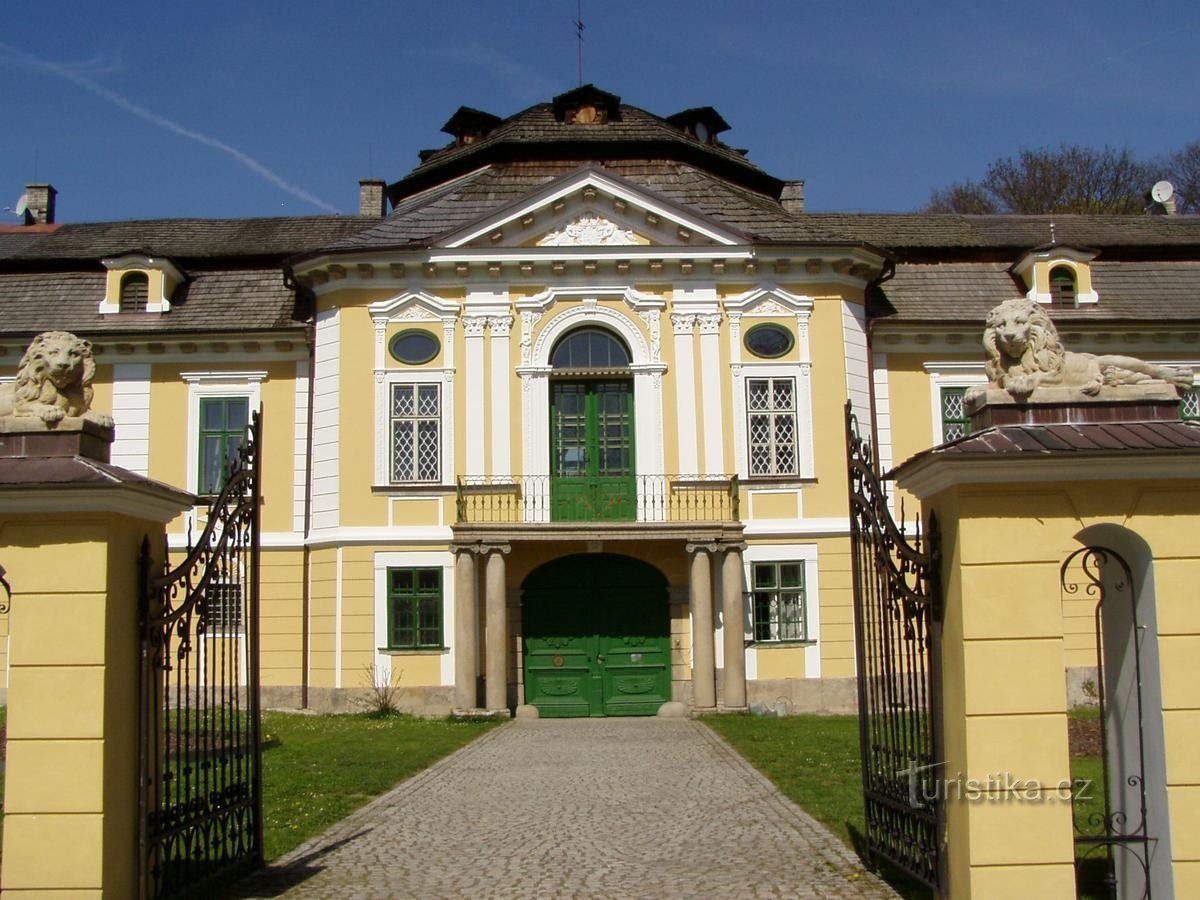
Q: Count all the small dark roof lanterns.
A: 3